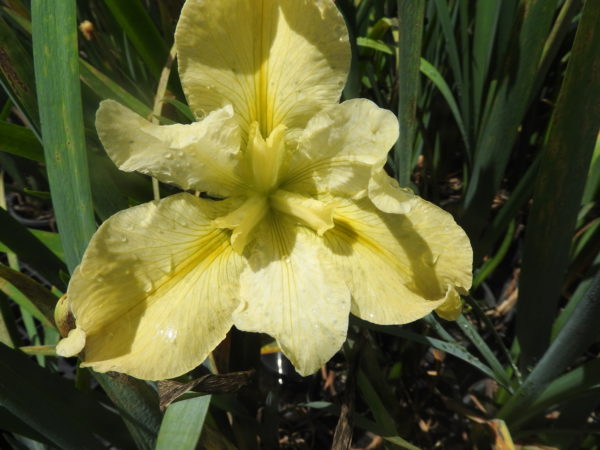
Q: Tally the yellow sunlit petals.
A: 6